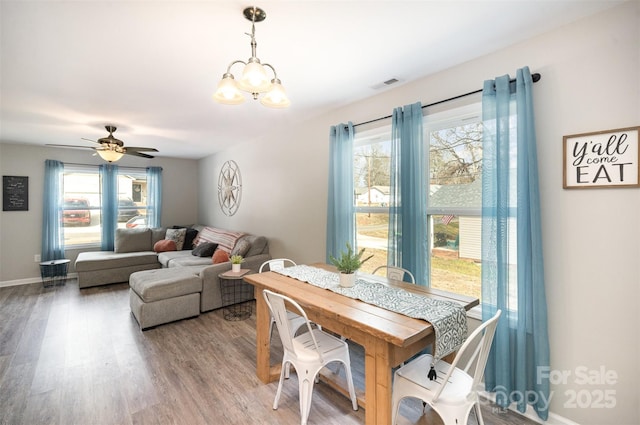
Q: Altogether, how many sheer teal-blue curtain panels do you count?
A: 6